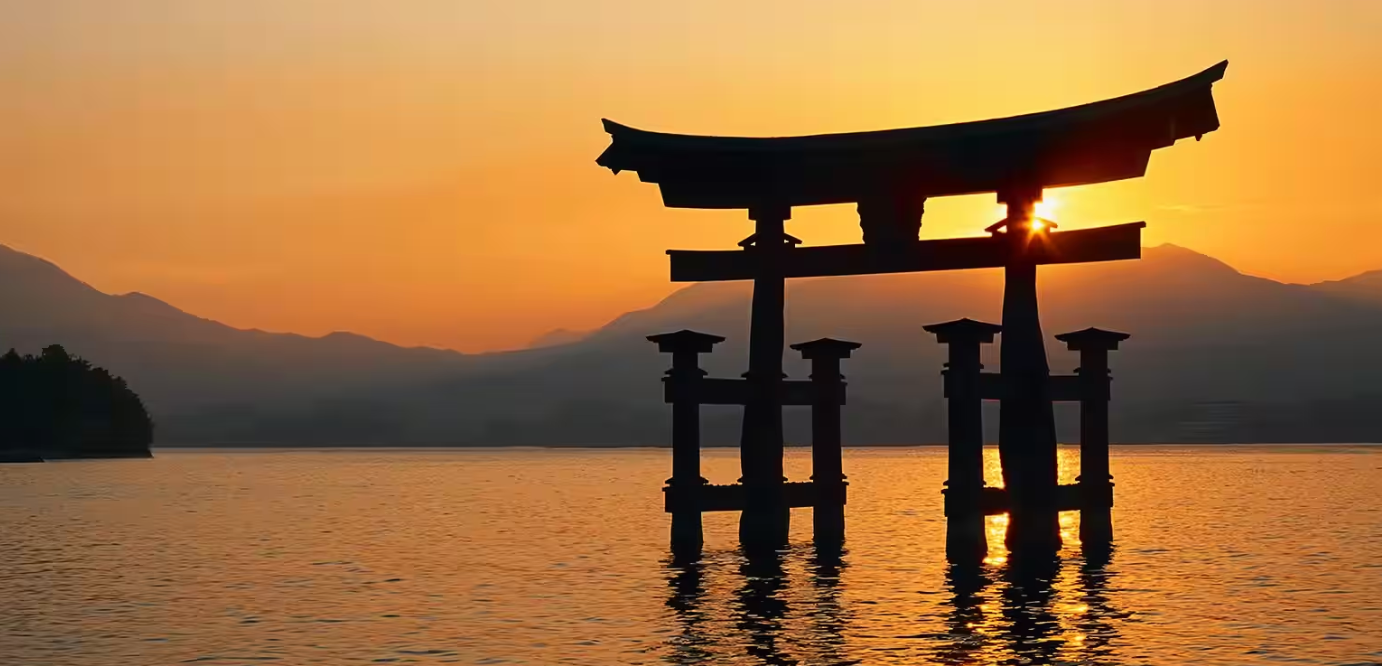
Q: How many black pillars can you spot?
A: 6